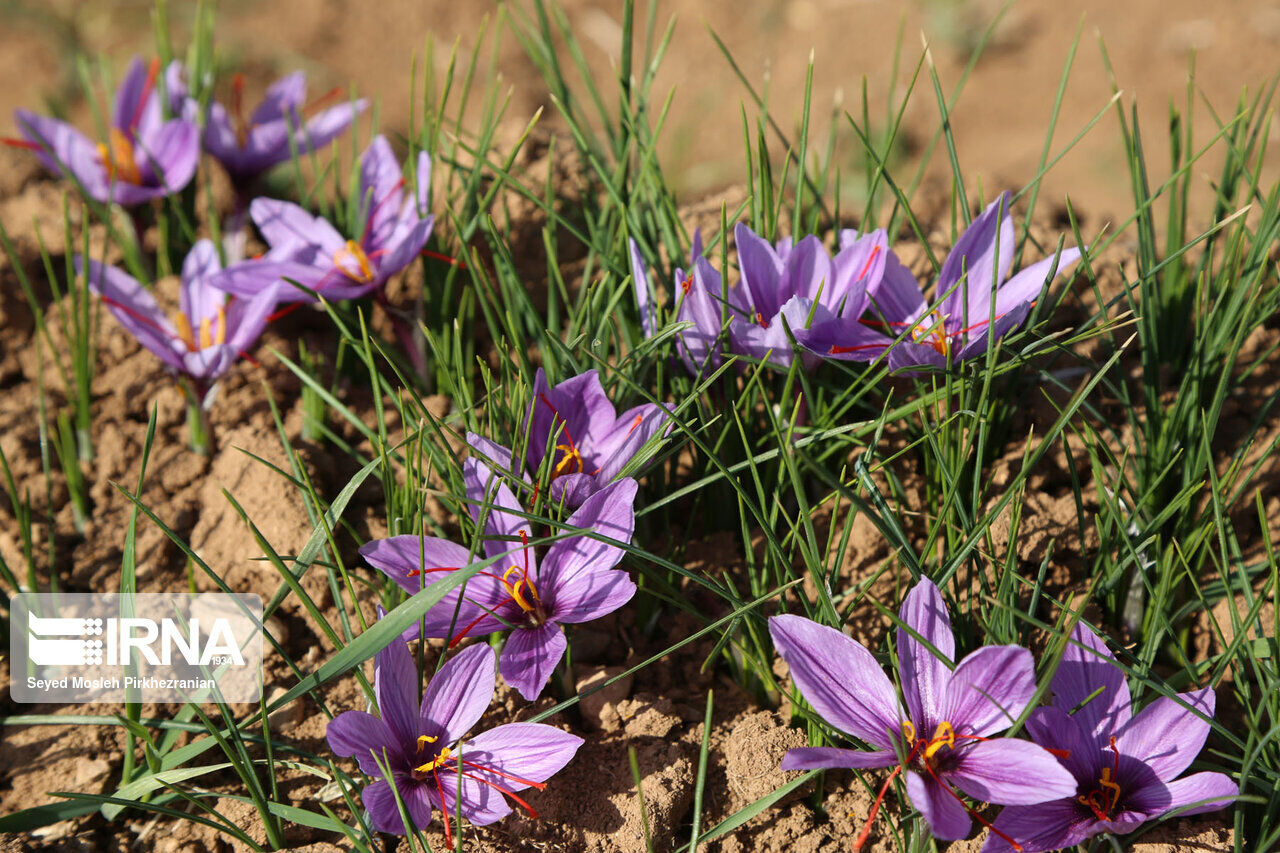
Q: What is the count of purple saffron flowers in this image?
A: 12